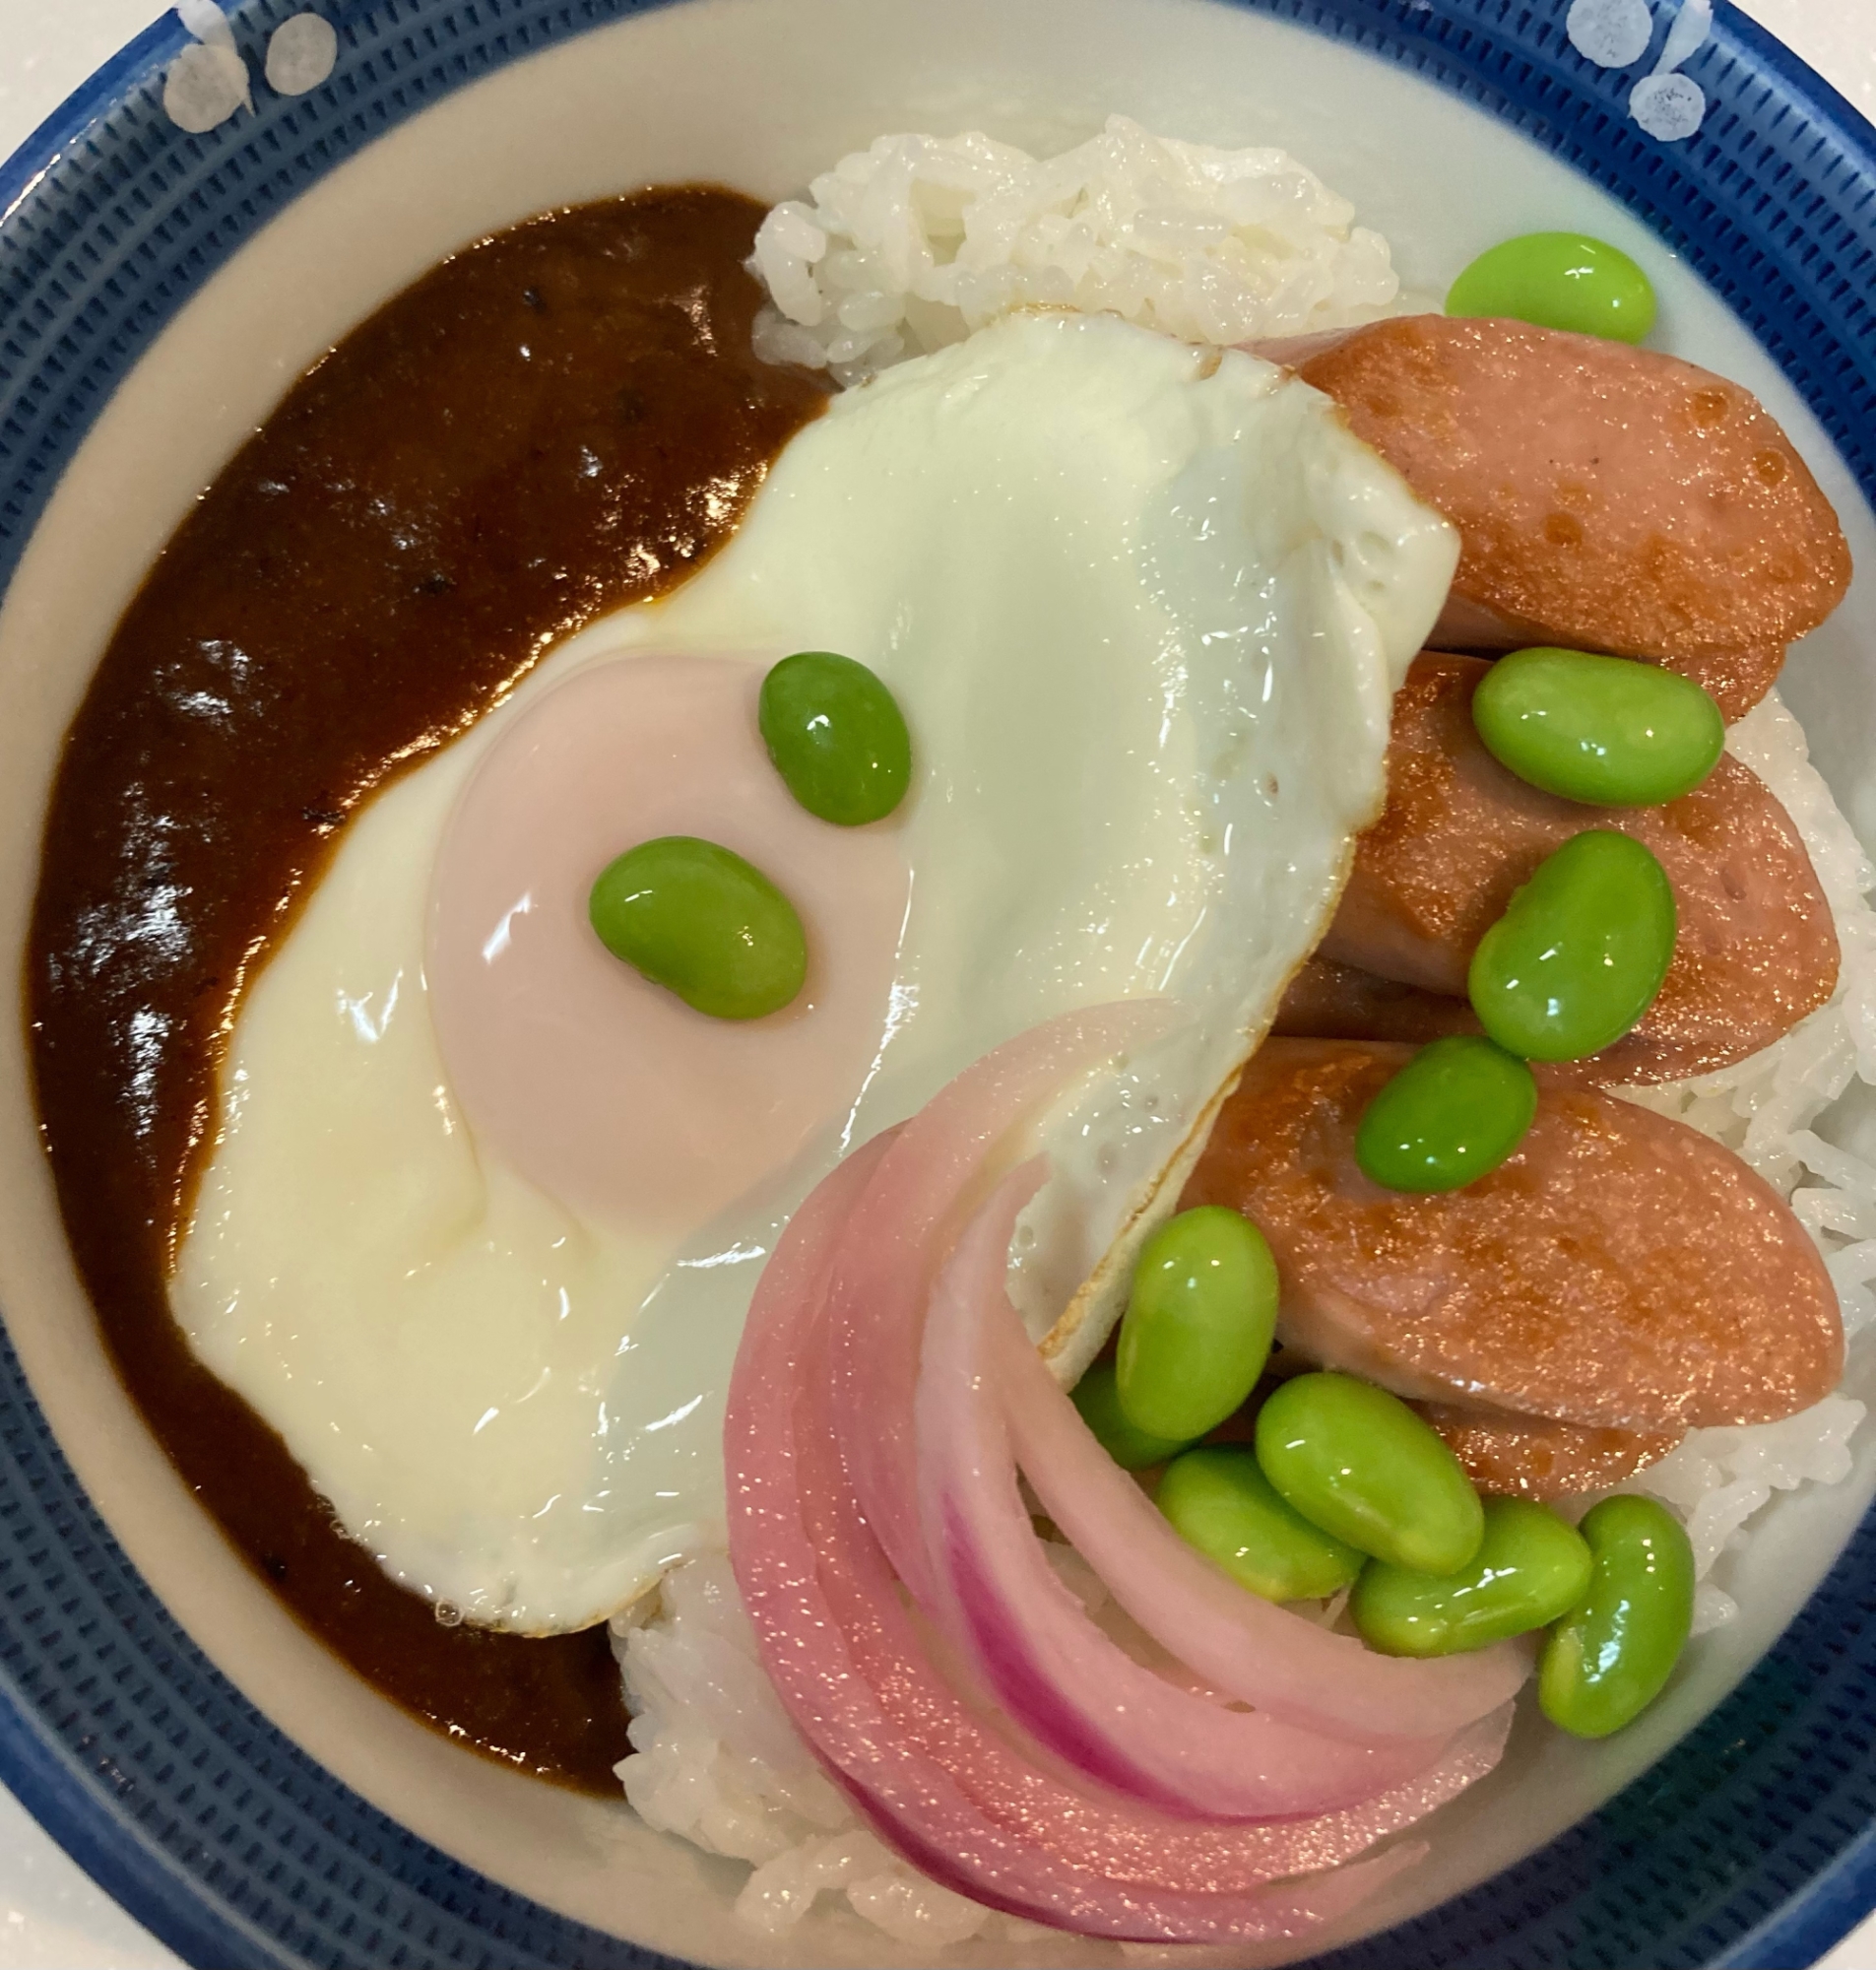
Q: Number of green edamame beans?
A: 12